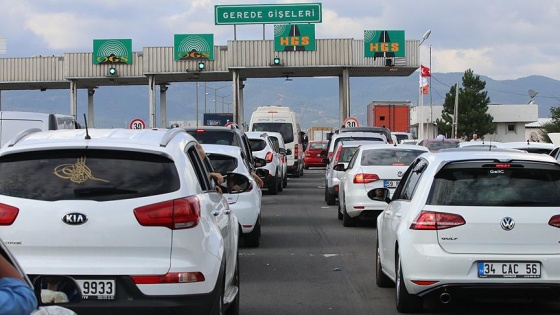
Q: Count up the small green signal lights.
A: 3